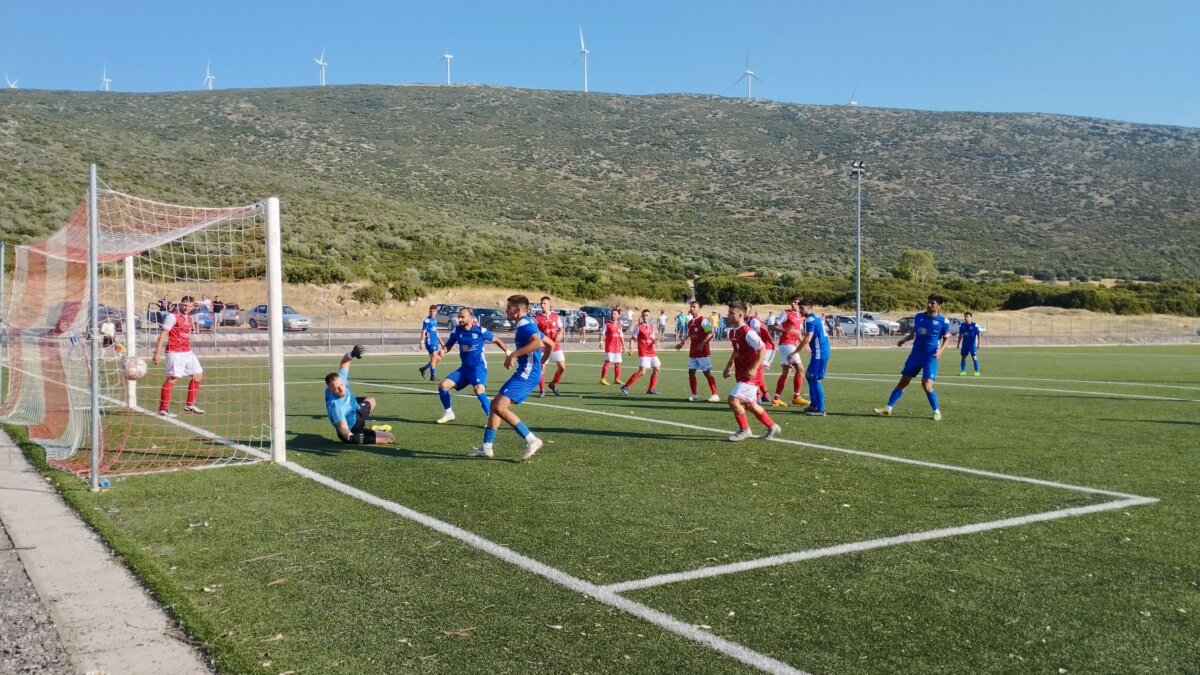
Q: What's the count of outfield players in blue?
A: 6